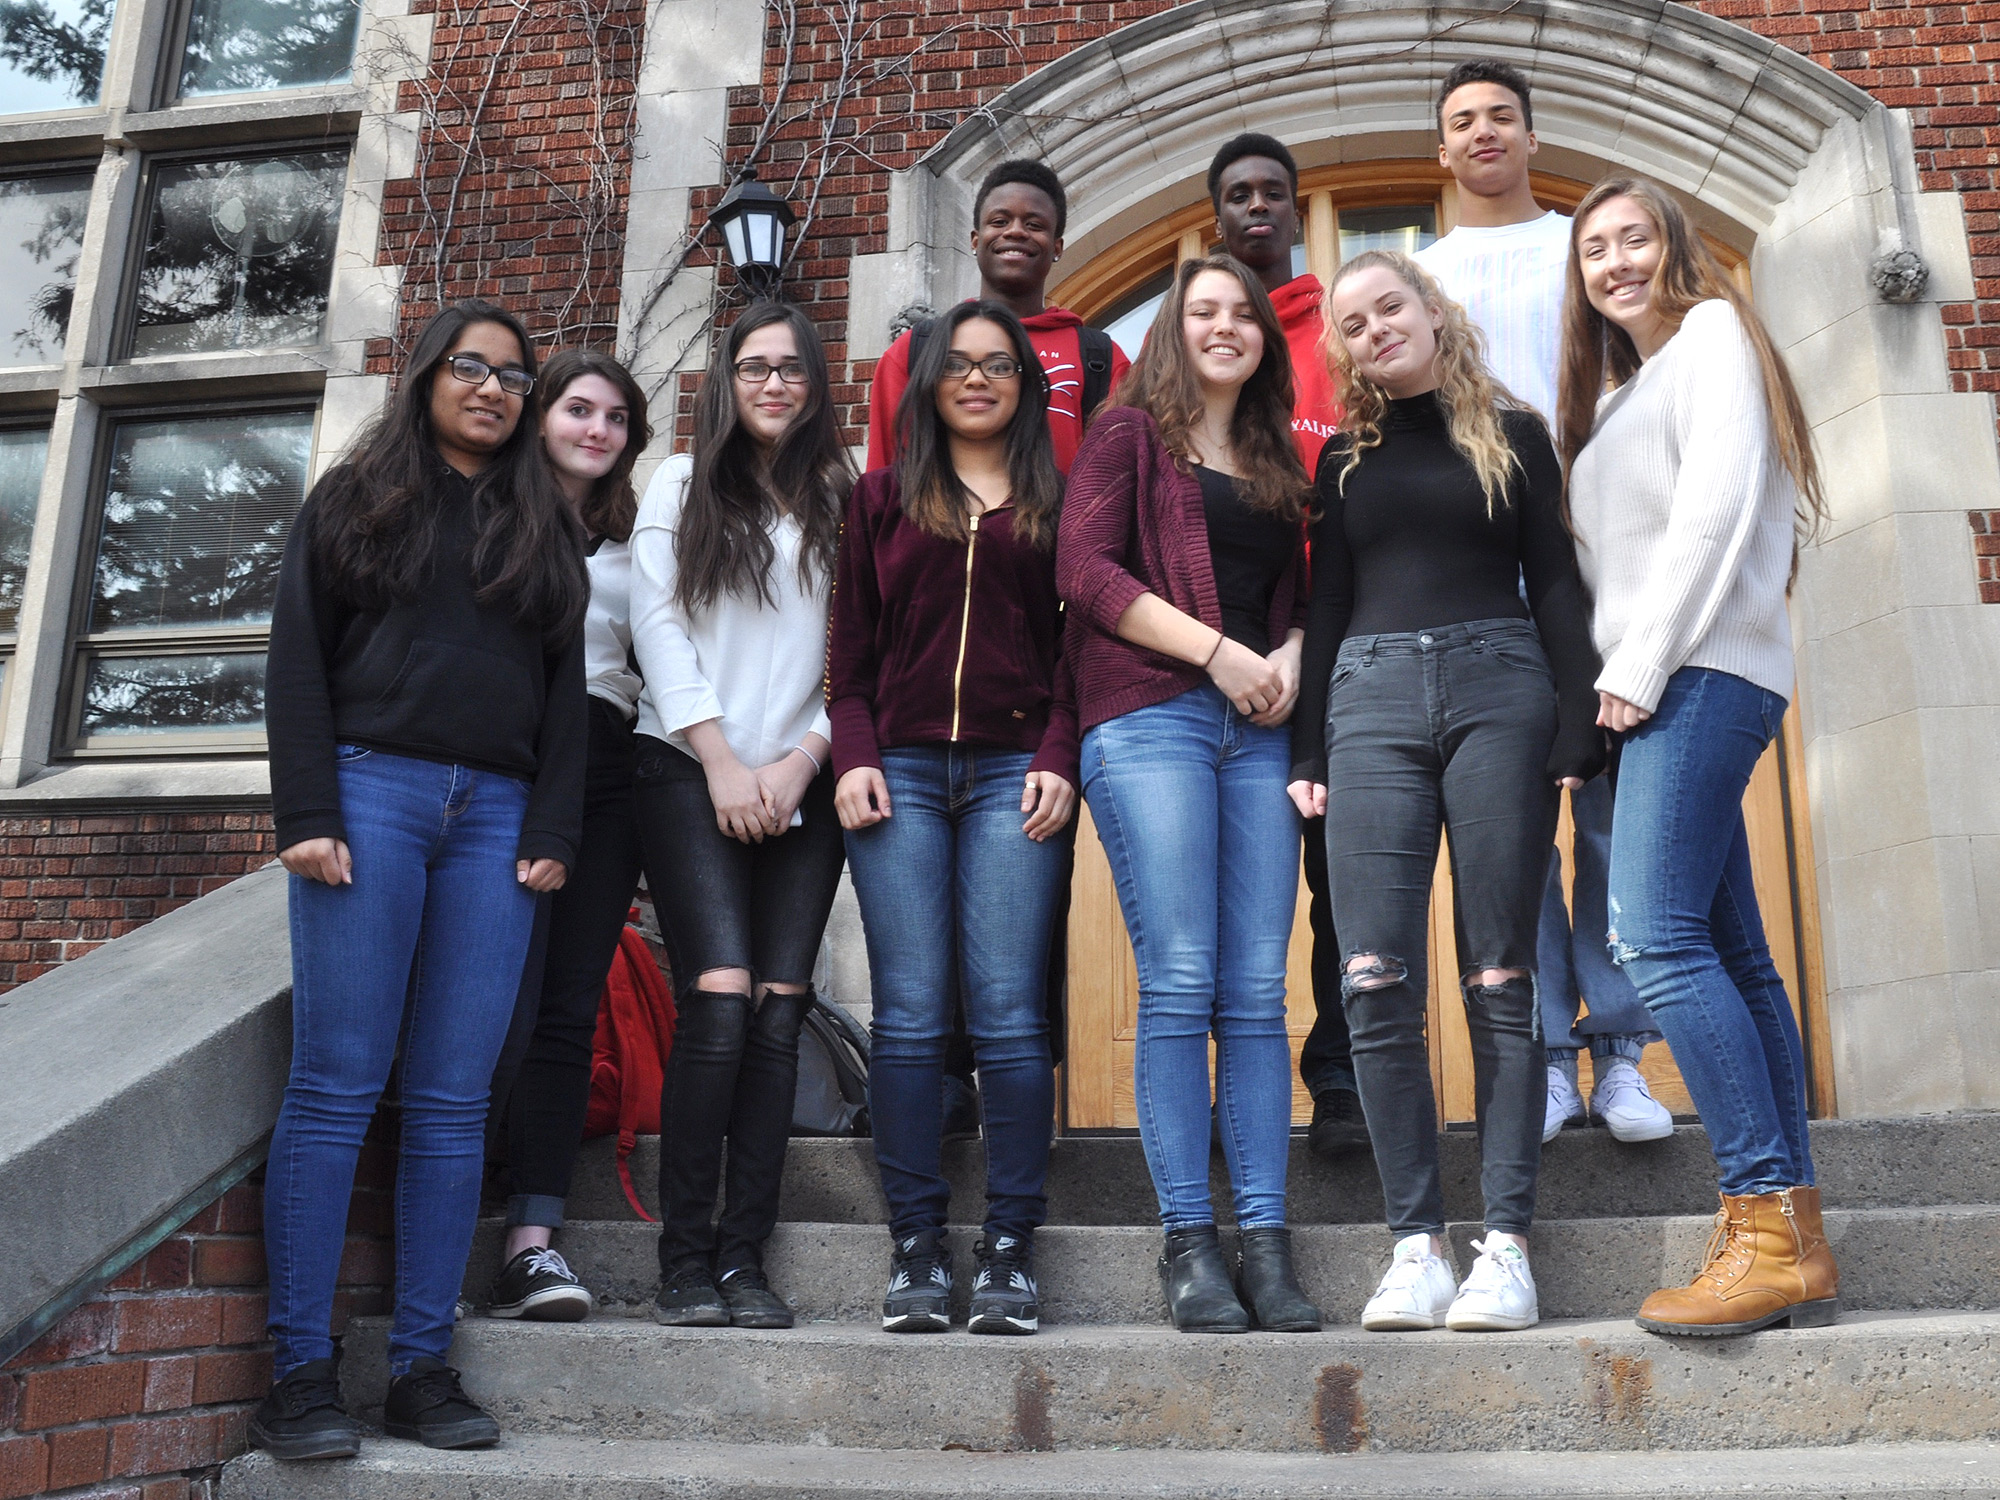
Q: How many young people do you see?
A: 10